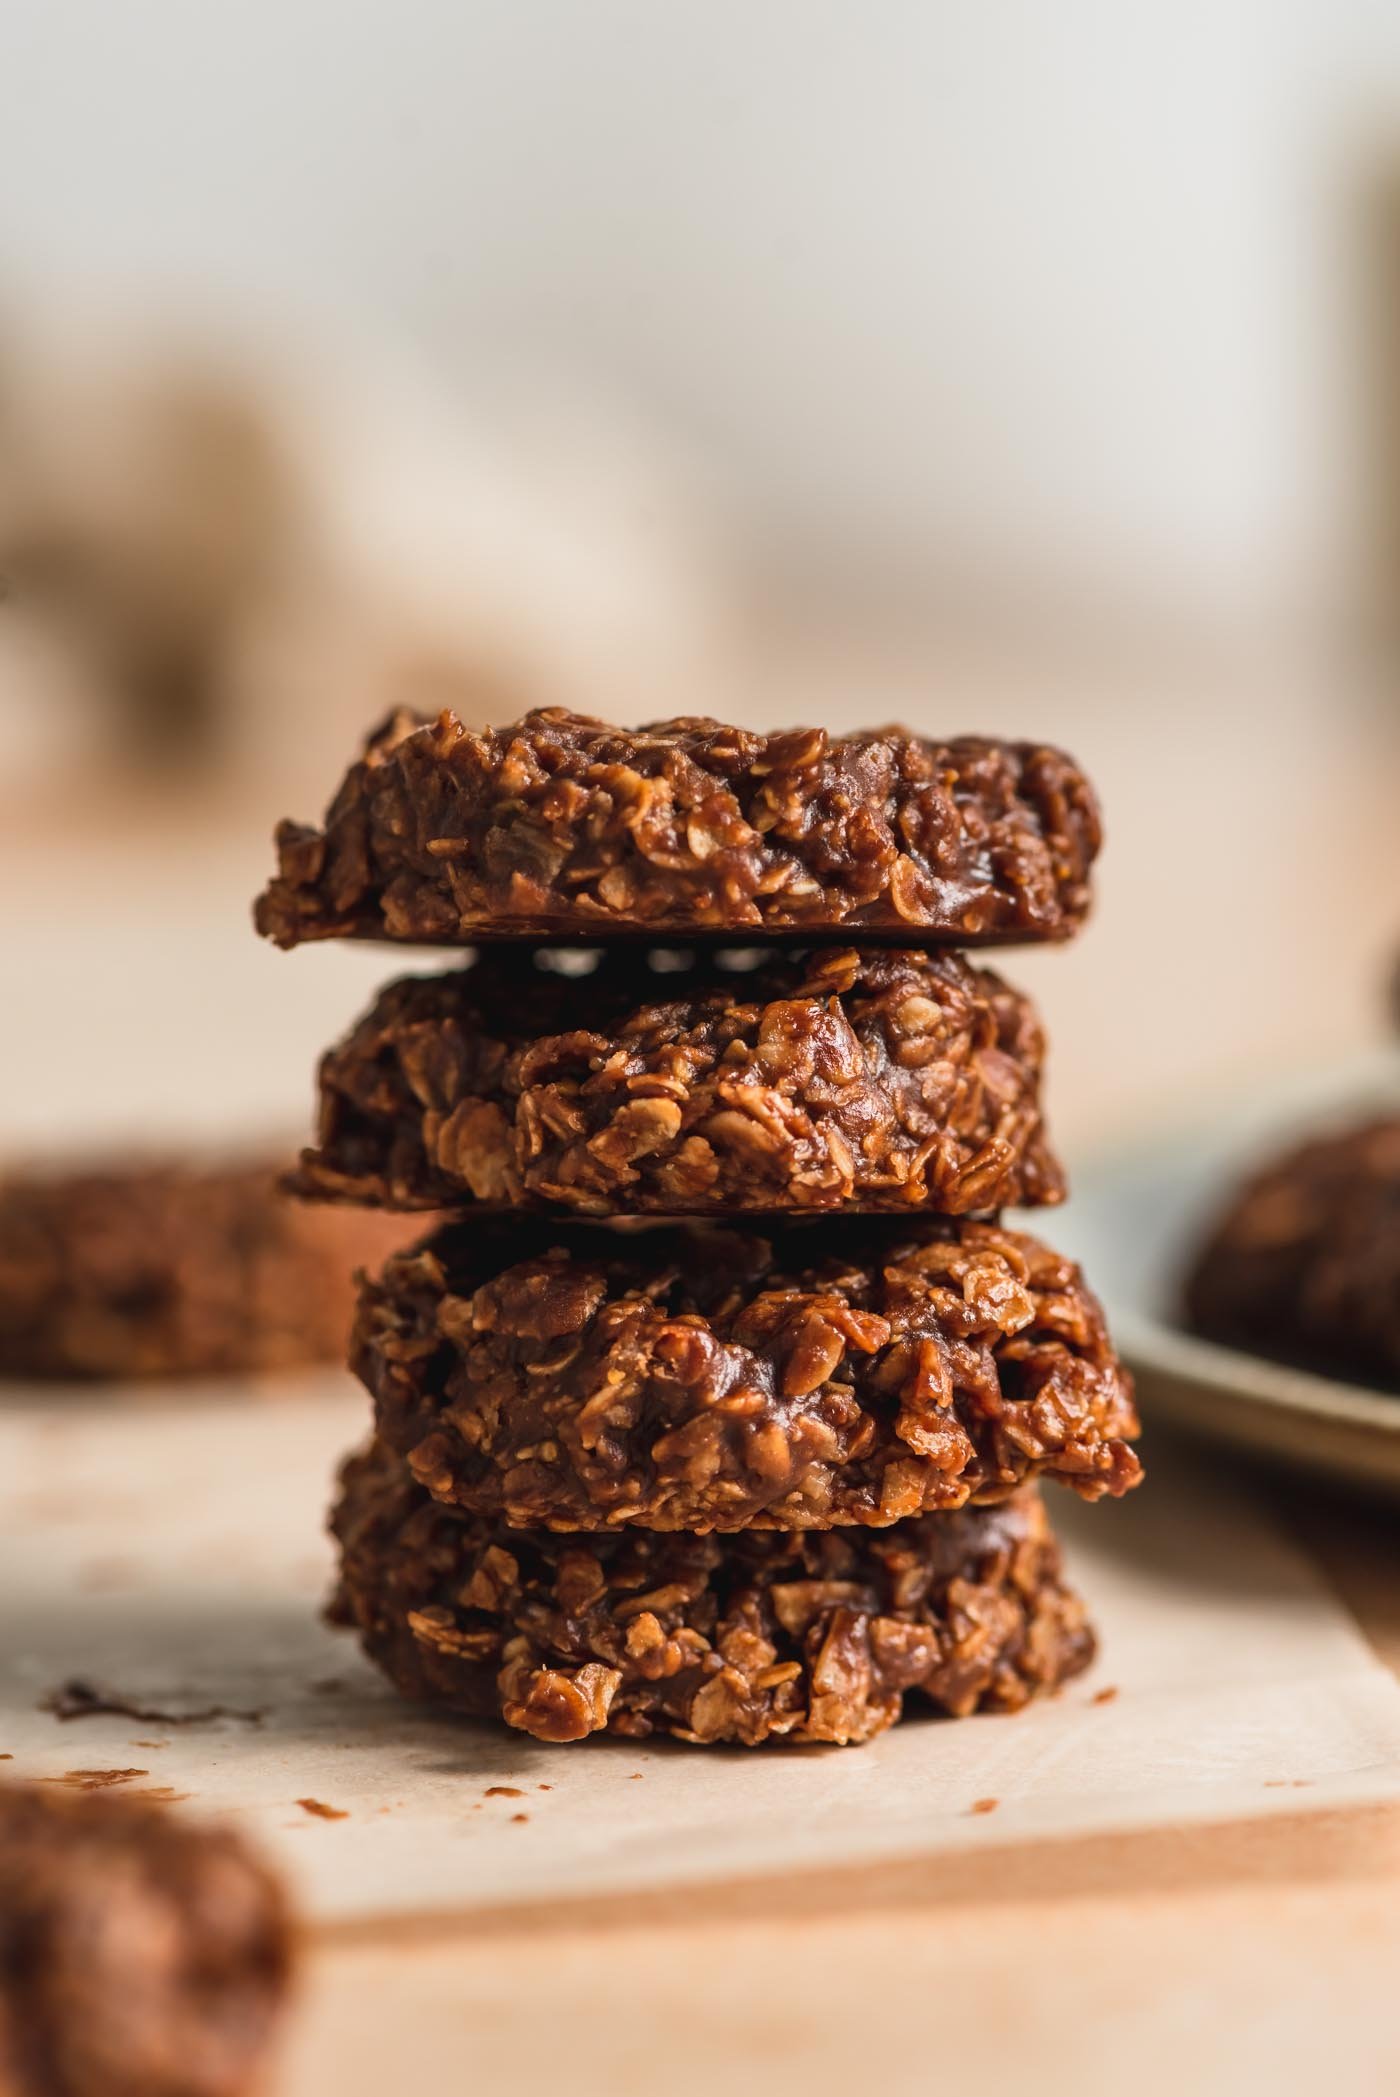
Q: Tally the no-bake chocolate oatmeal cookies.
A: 7